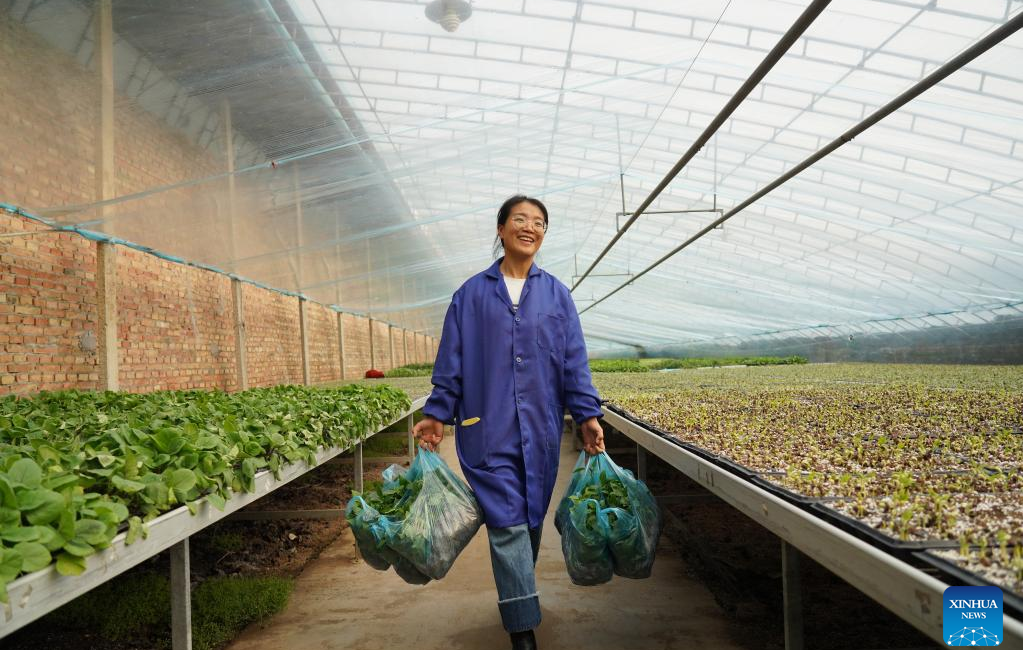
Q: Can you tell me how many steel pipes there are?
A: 2